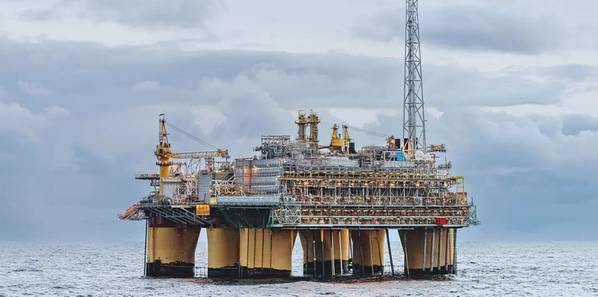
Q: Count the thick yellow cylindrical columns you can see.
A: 6